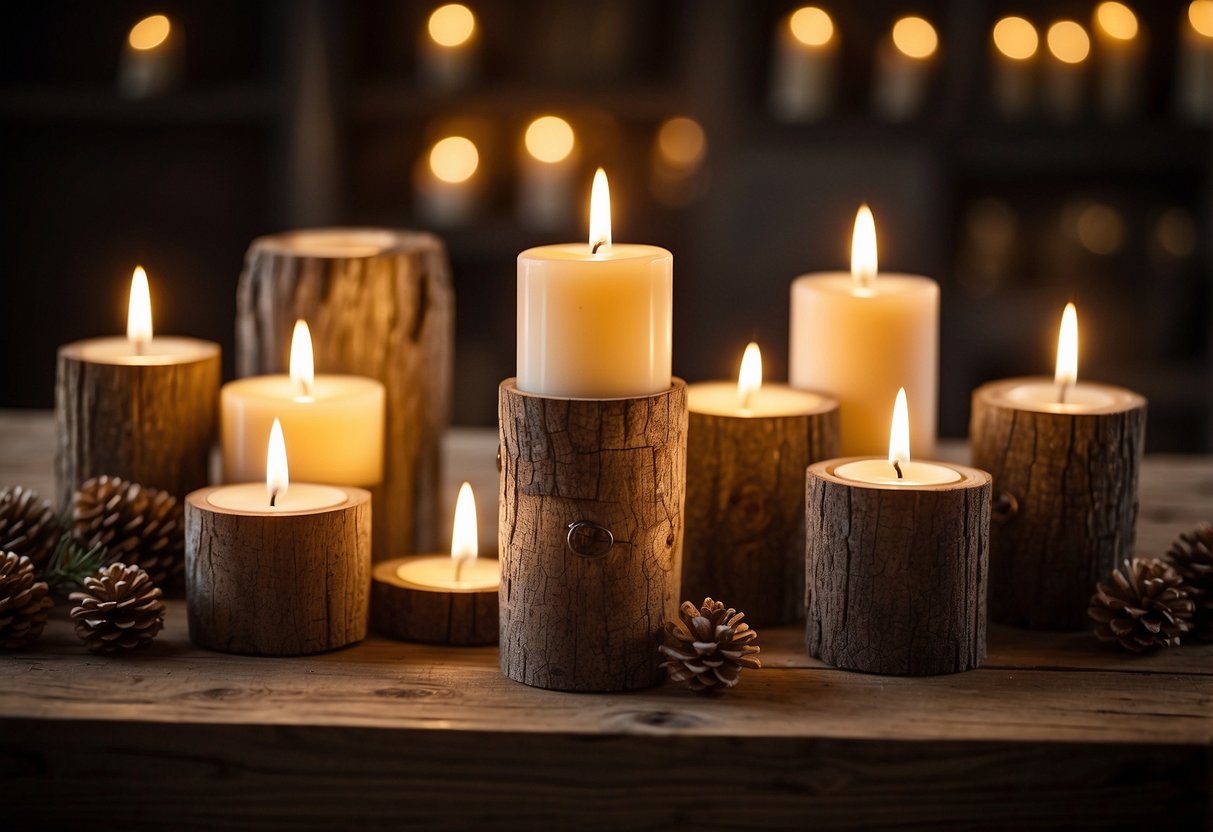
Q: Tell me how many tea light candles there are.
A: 6